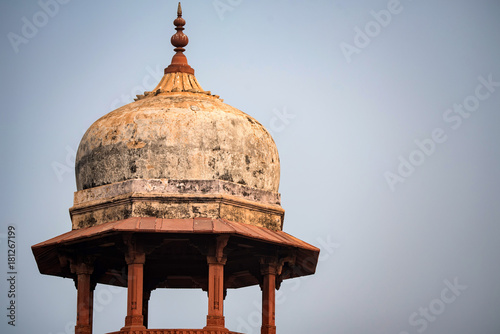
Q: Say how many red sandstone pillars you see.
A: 4